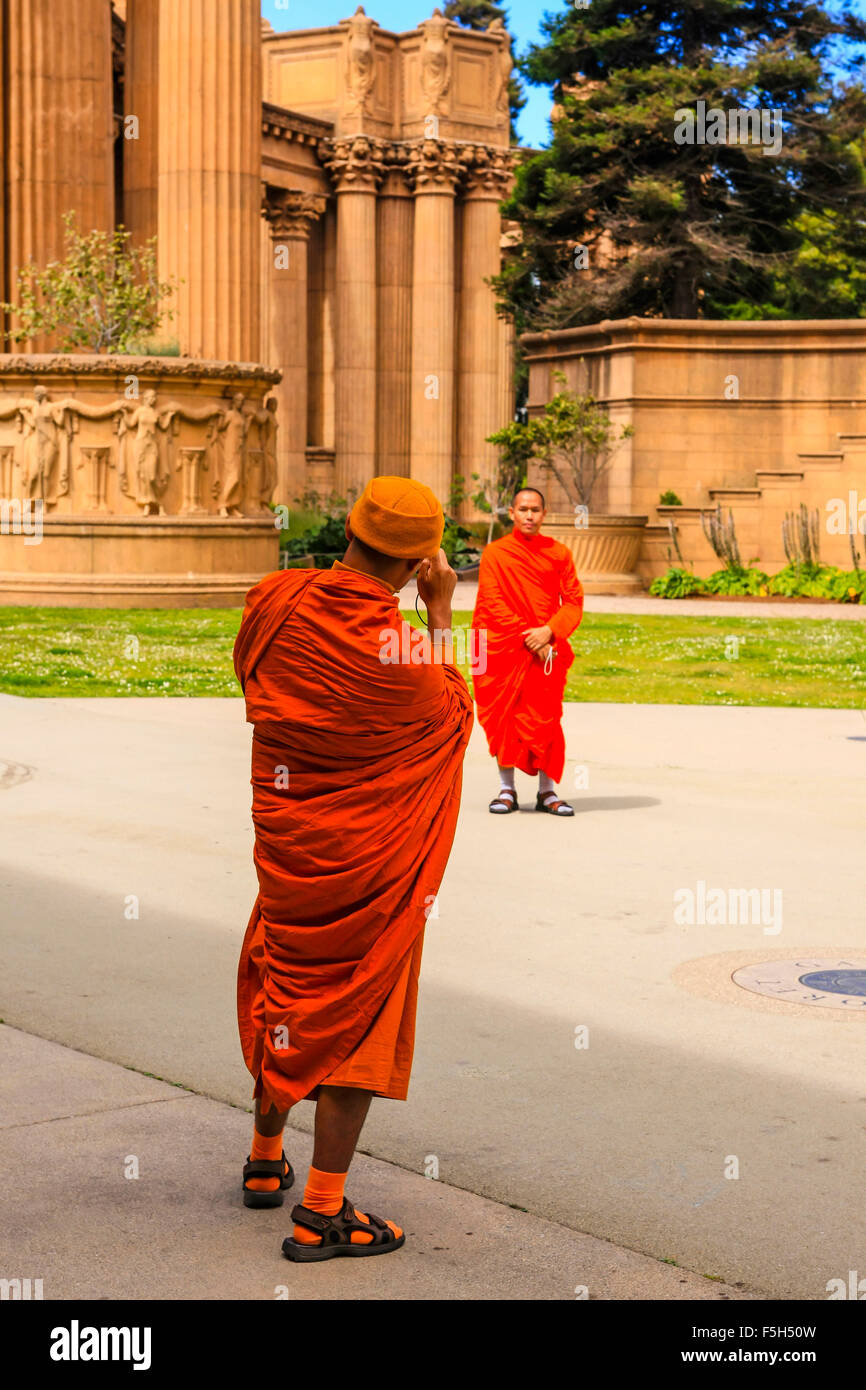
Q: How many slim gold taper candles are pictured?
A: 0